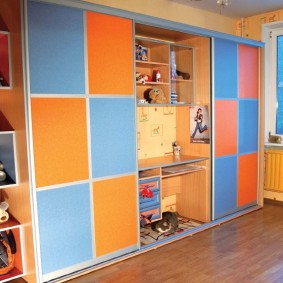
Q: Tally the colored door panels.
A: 12